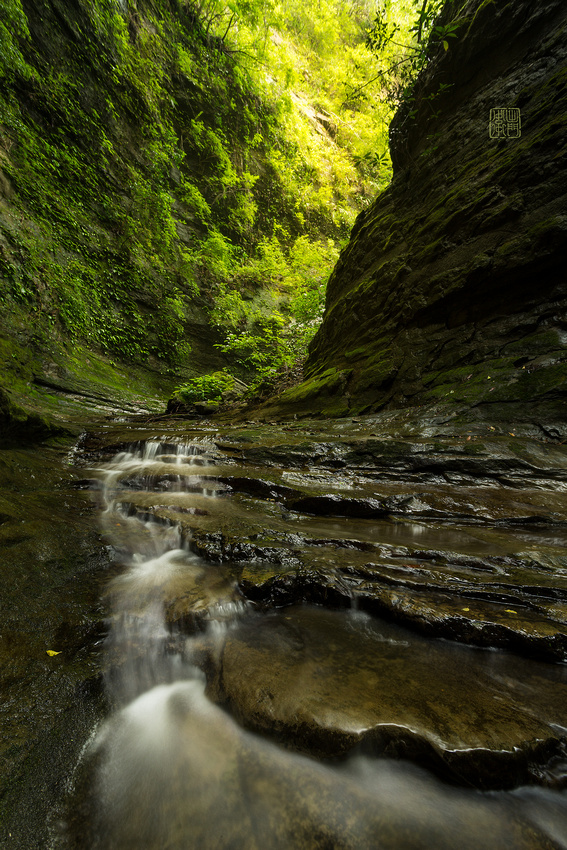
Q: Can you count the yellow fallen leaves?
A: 3